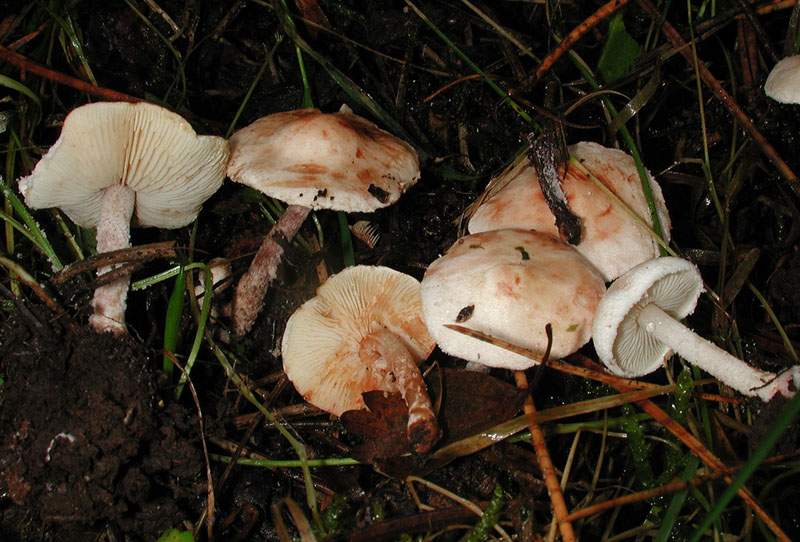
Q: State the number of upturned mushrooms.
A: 3